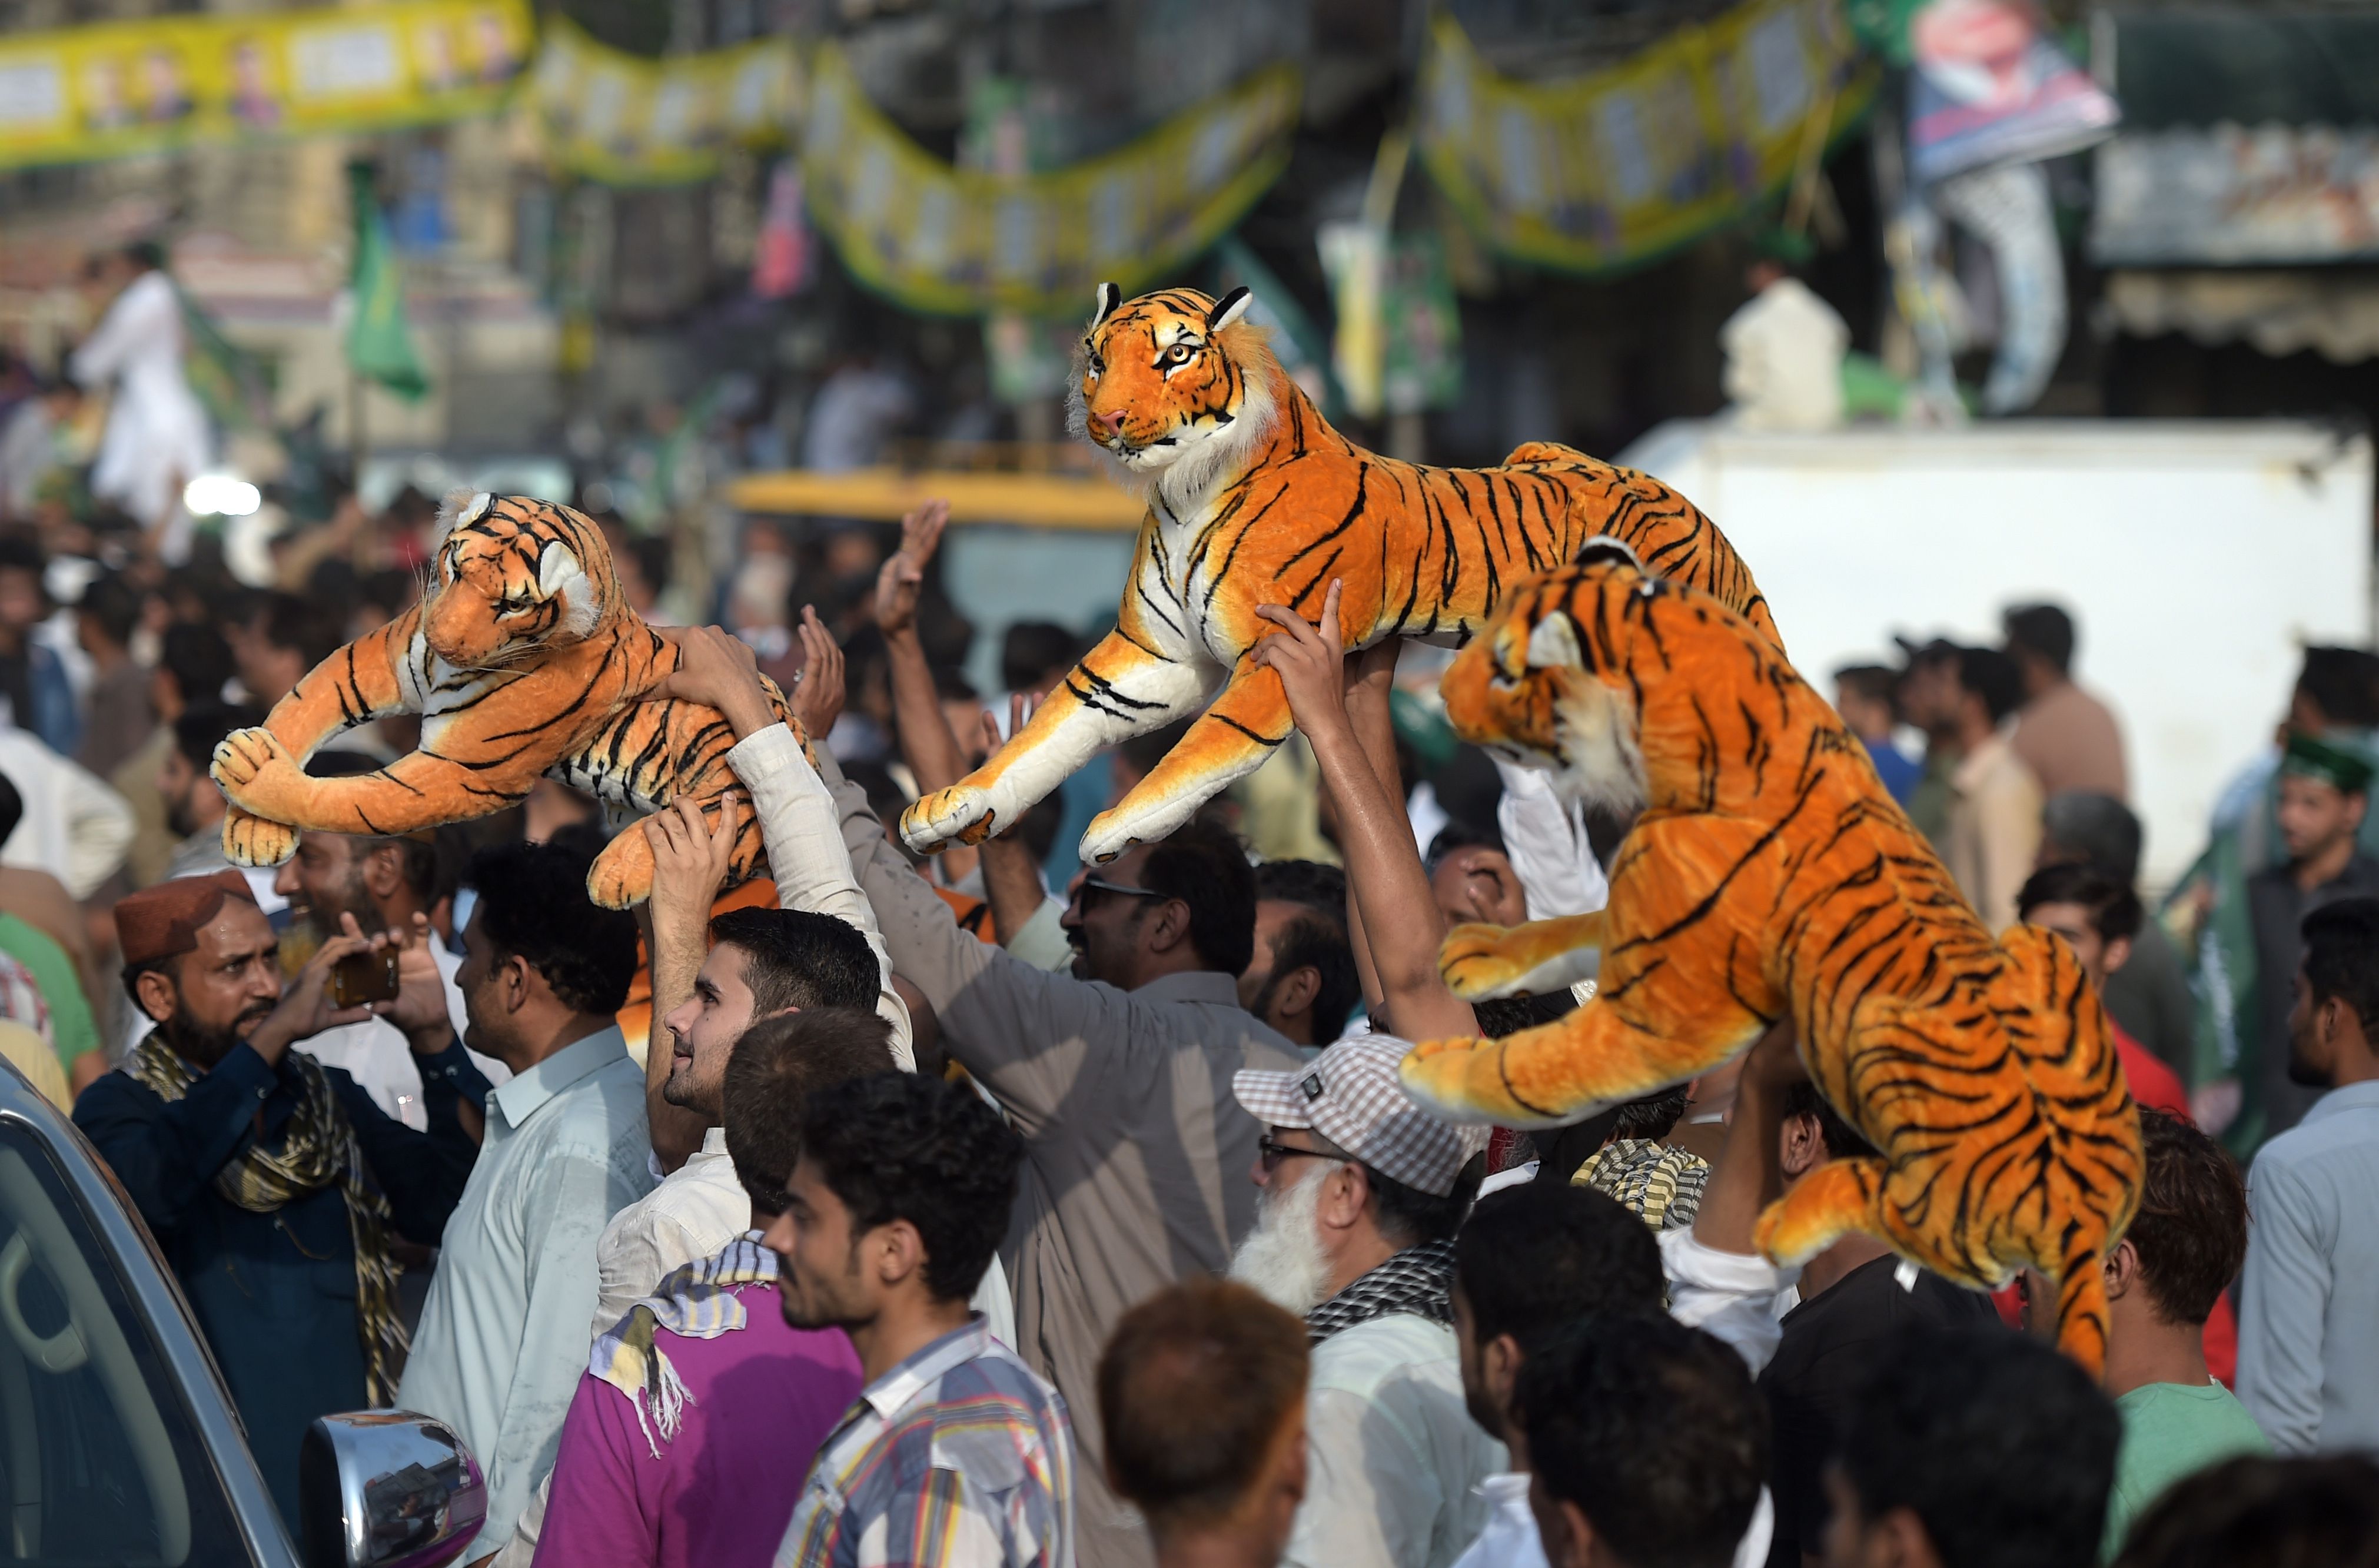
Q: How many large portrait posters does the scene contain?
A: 1